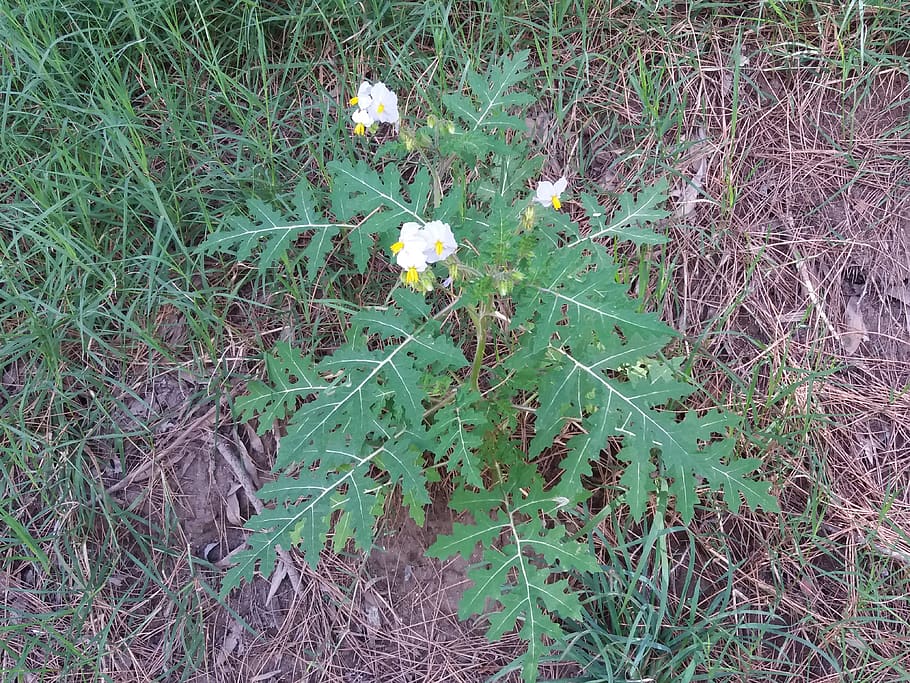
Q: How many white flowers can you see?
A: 7